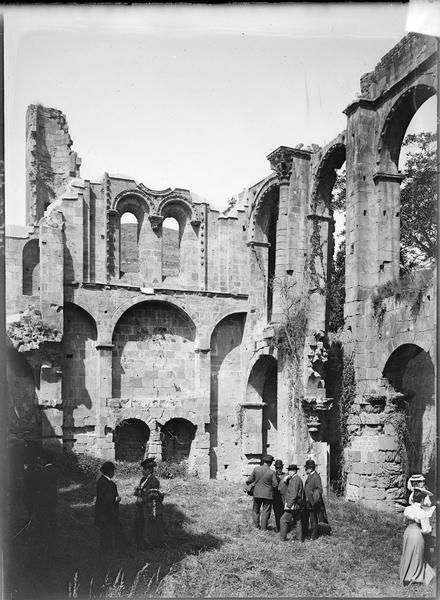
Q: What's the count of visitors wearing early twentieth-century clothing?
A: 8